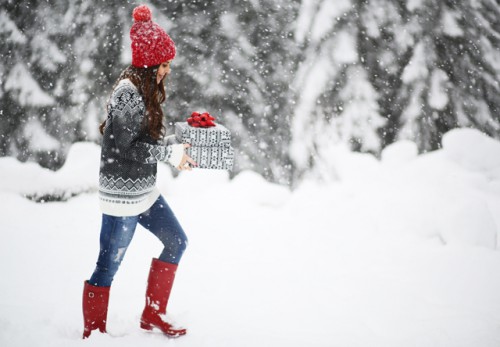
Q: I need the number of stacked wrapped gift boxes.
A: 2